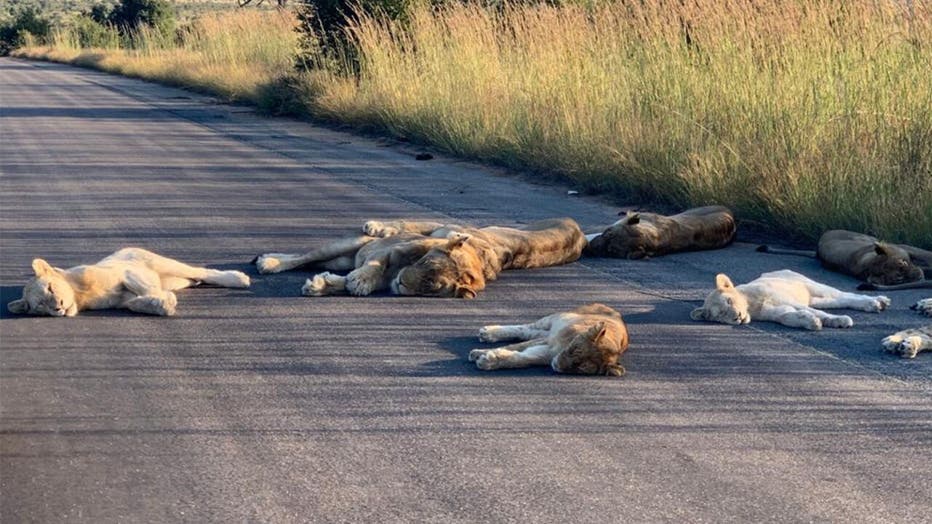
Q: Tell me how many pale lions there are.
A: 2